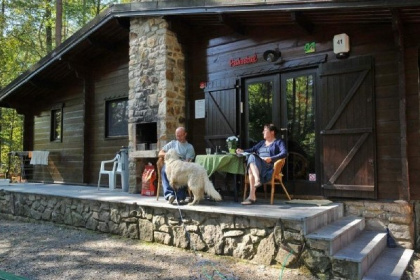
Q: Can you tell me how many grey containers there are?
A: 1